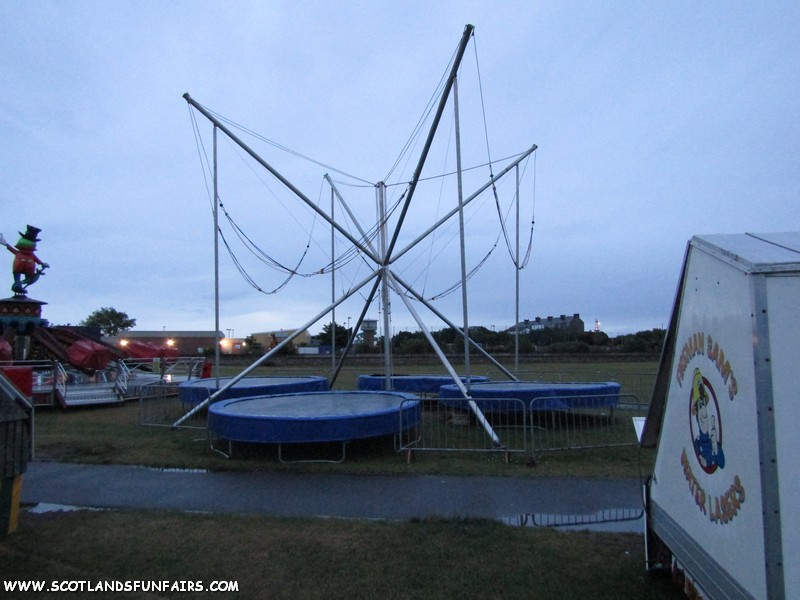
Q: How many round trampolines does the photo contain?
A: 4